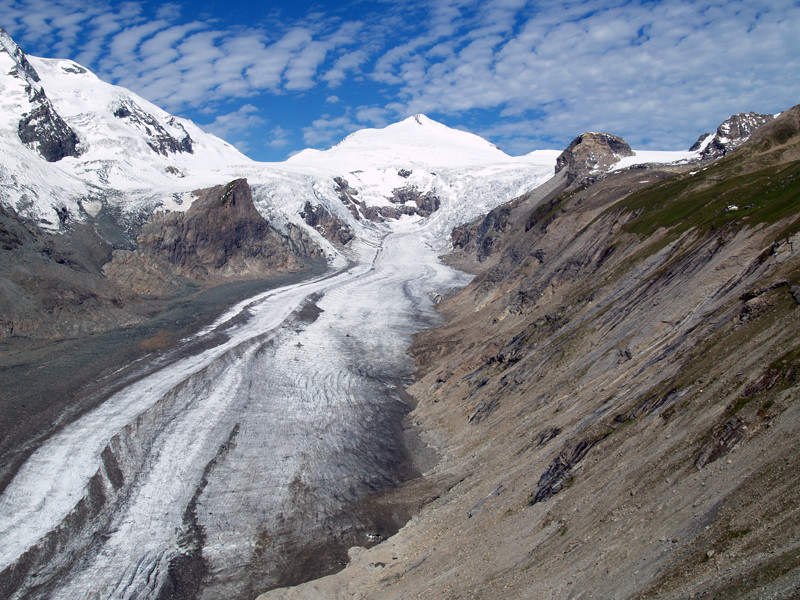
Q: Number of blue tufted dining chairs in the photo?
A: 0